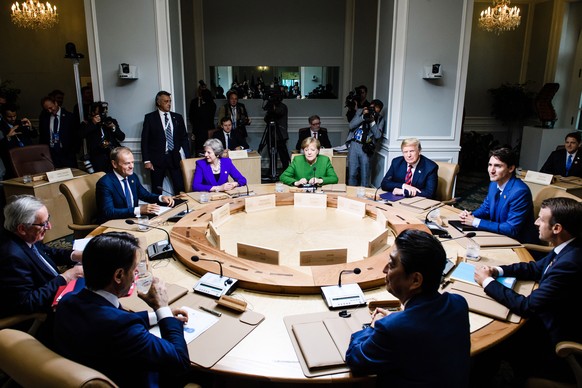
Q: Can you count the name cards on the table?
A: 9